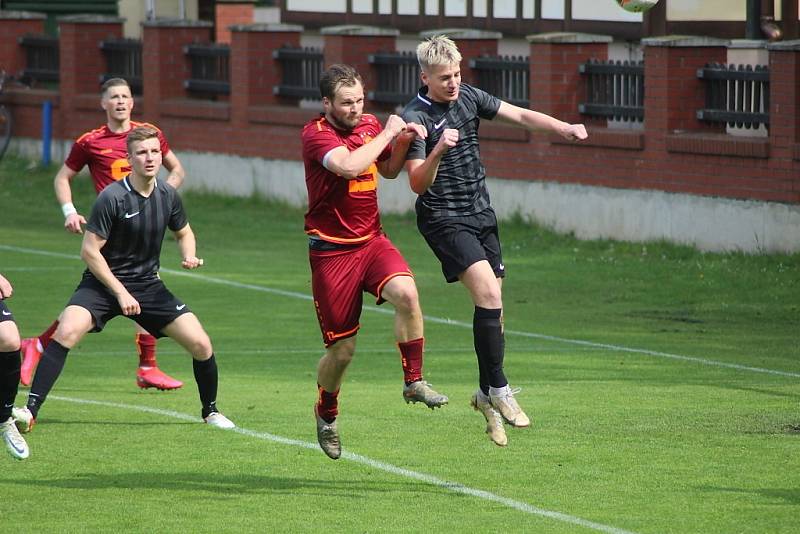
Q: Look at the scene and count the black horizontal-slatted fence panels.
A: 8